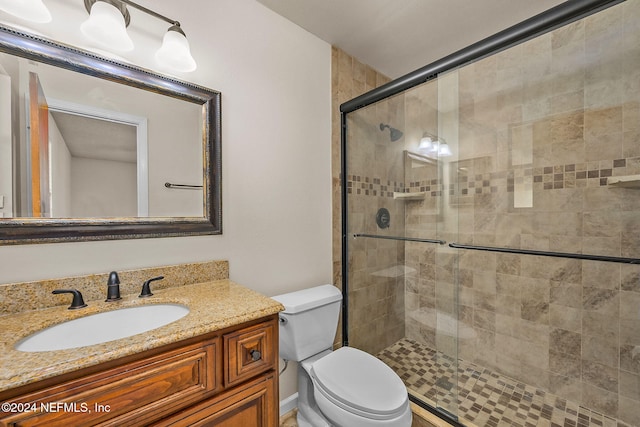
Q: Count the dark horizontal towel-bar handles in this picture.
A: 2